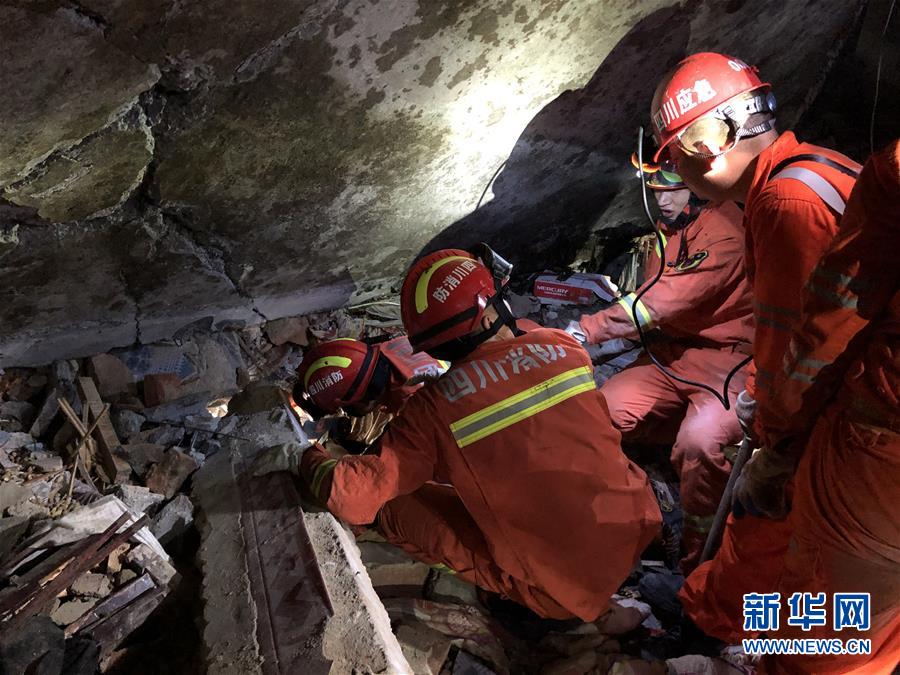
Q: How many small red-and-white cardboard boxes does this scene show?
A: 1